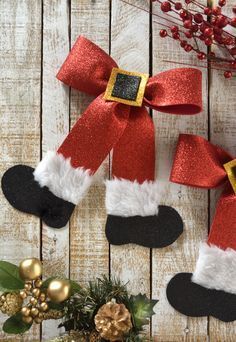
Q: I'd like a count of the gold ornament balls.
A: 2